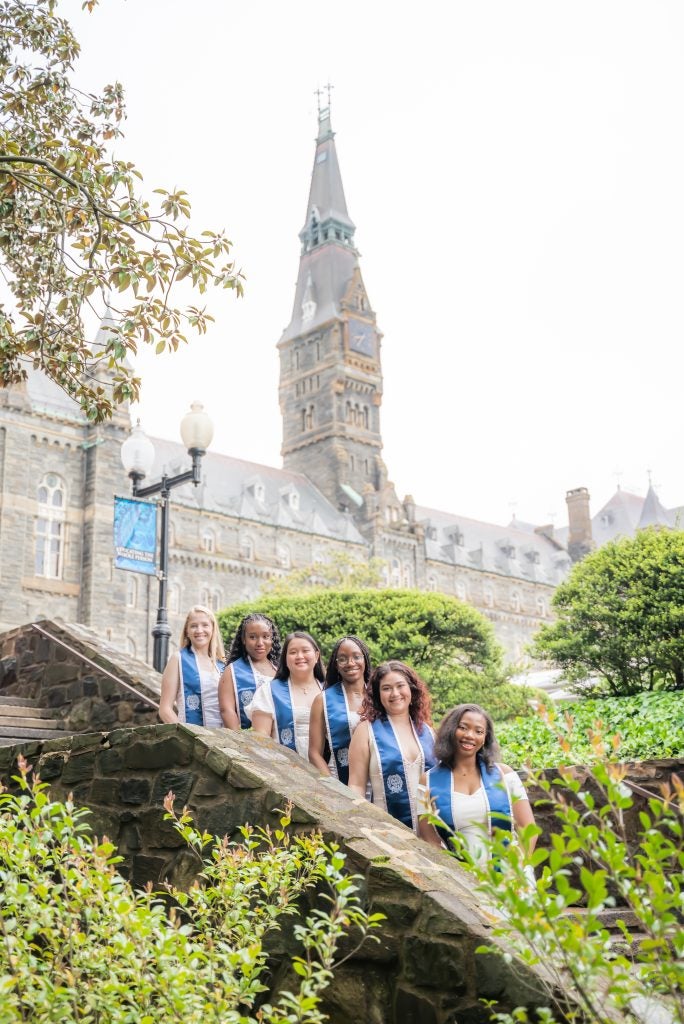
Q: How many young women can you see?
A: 6